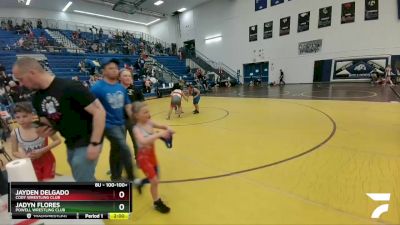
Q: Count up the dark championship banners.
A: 7